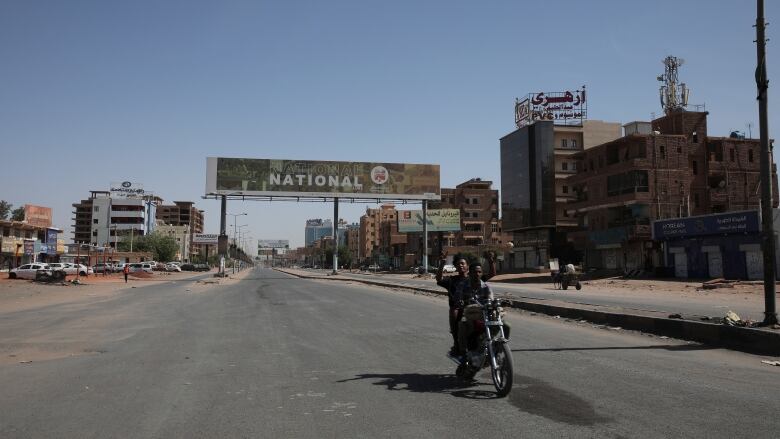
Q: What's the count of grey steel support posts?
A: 3